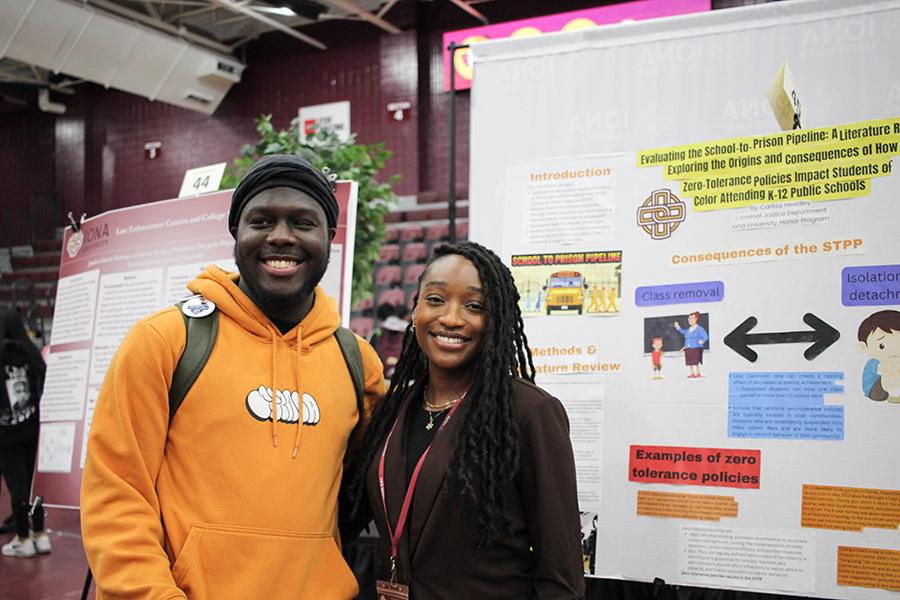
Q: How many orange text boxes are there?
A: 3